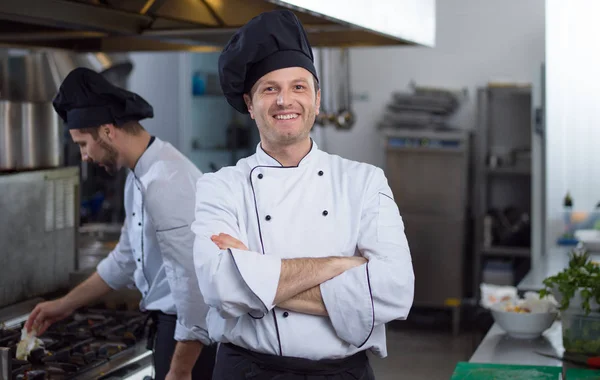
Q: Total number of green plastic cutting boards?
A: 2